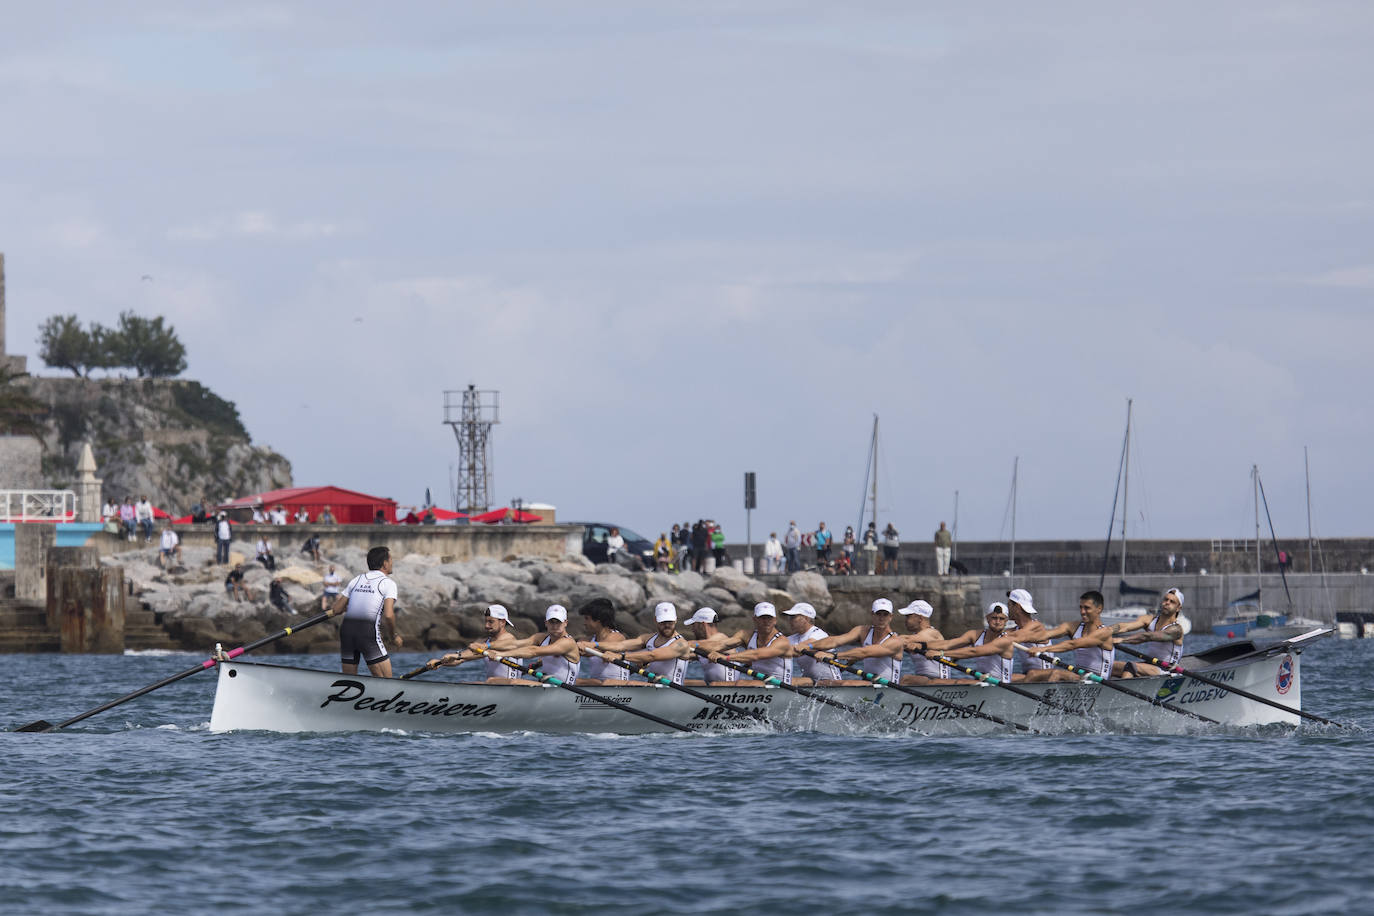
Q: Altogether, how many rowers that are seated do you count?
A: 13